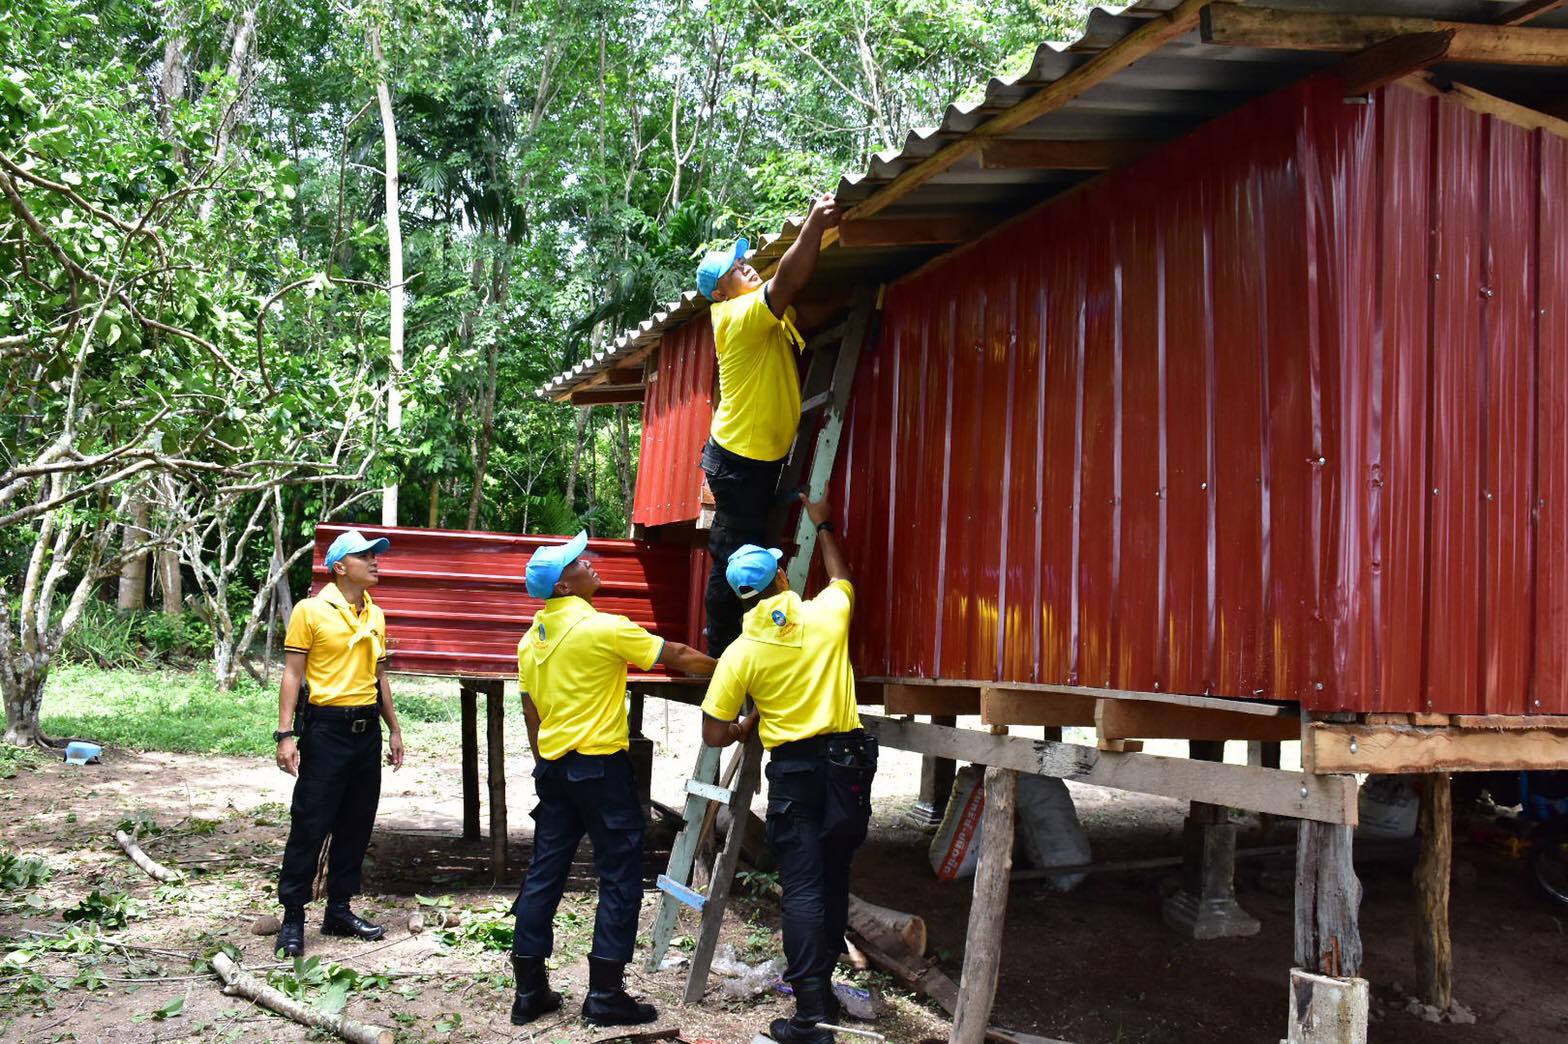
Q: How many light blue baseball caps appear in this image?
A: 4